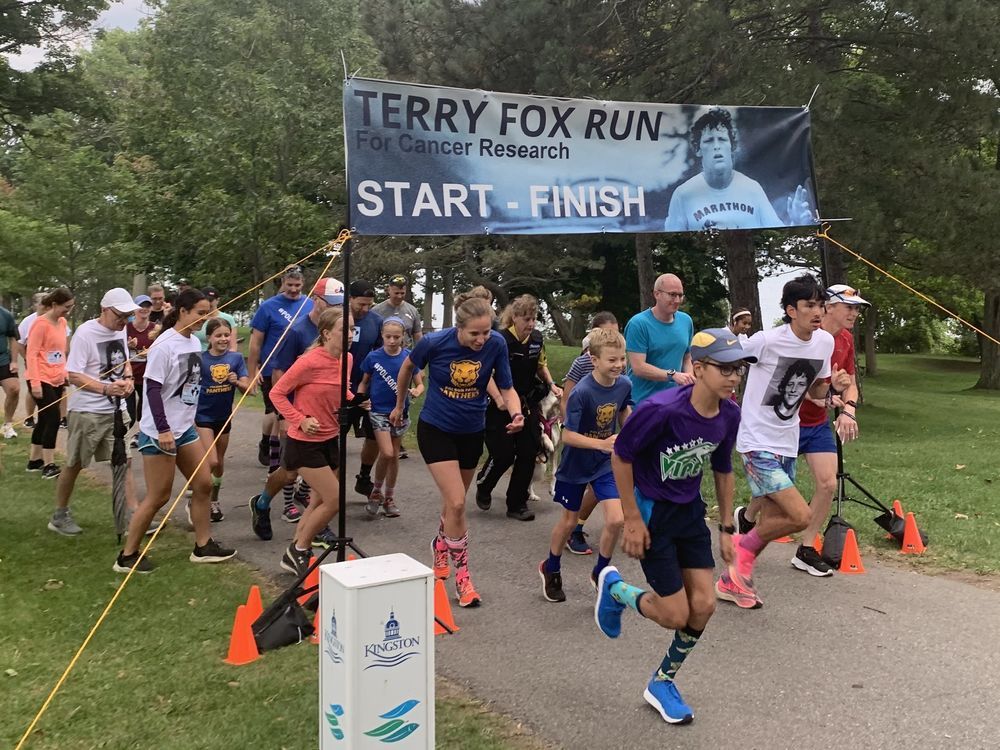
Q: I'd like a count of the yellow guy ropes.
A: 3